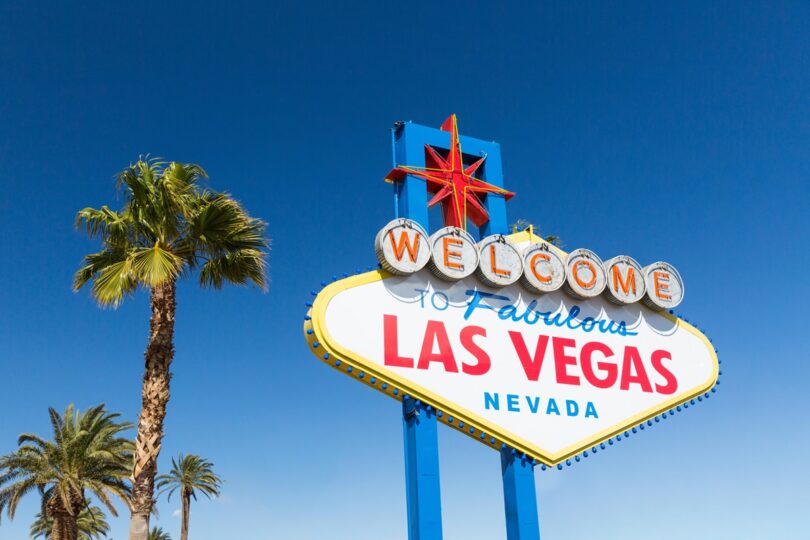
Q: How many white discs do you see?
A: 7